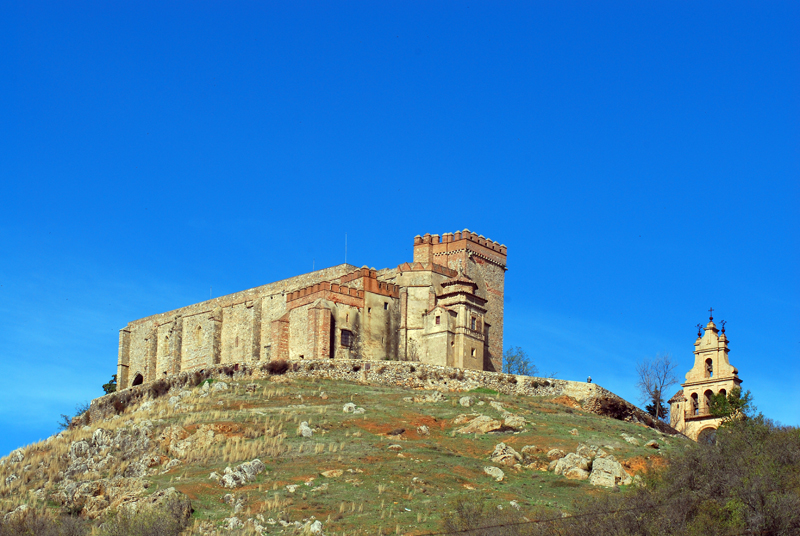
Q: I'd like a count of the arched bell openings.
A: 4